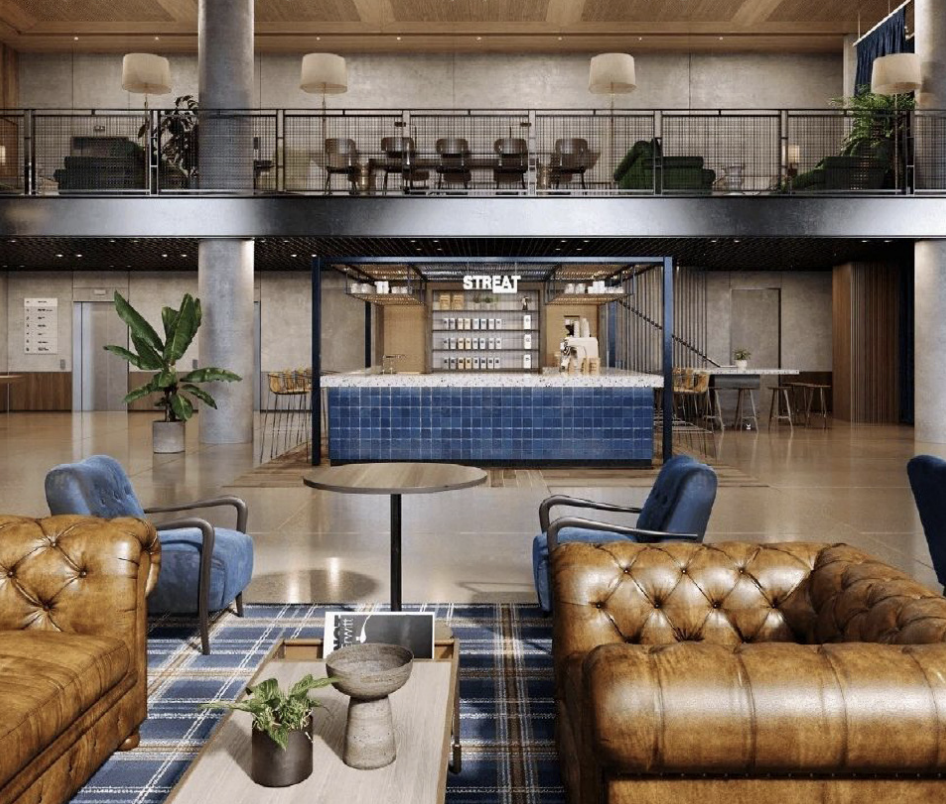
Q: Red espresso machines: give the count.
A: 0